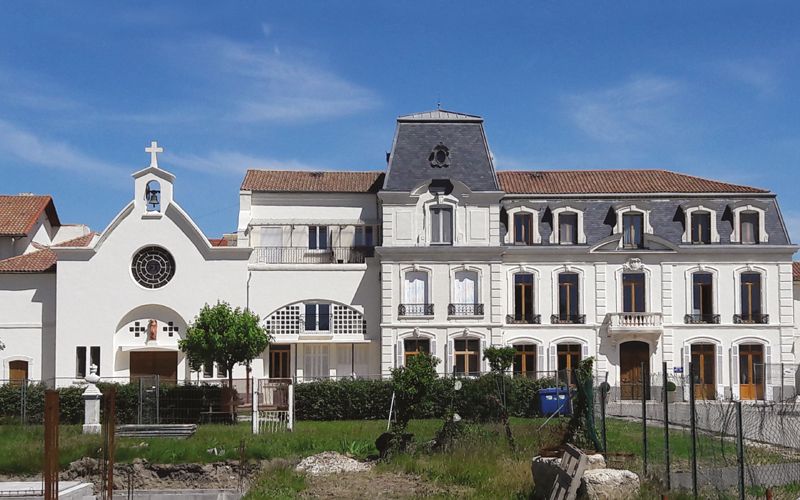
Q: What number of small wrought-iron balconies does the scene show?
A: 6